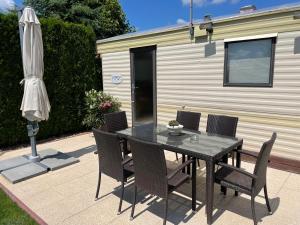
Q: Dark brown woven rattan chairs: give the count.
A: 6